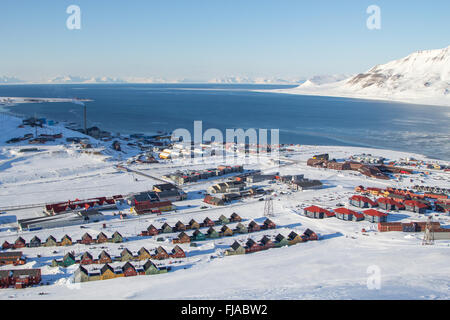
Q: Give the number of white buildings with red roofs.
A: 6